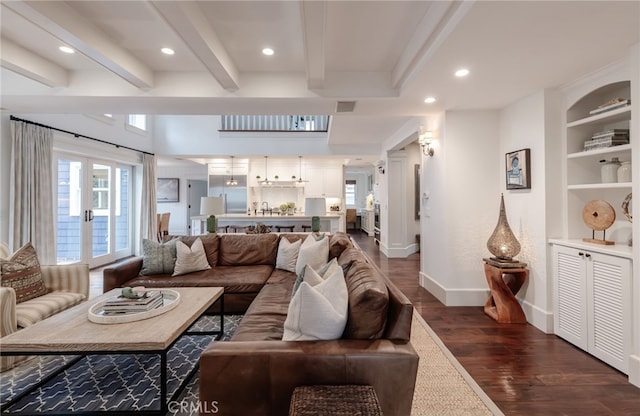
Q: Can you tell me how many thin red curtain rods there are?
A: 0